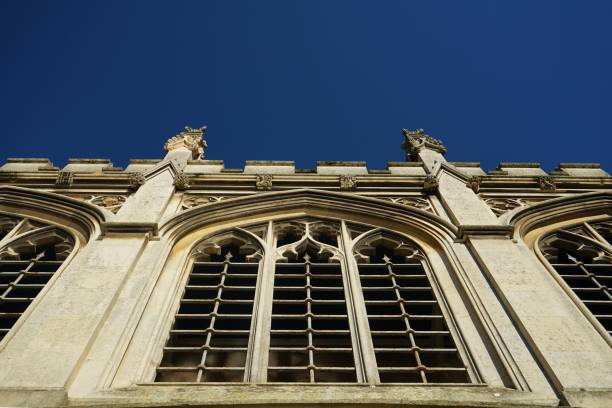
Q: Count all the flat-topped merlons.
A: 10